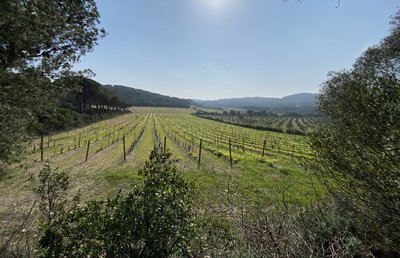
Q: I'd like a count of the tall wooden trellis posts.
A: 7